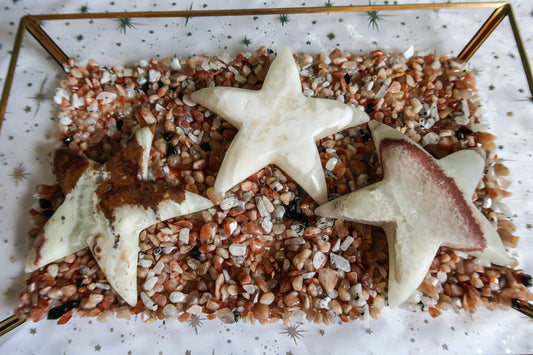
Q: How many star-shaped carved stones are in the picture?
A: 3